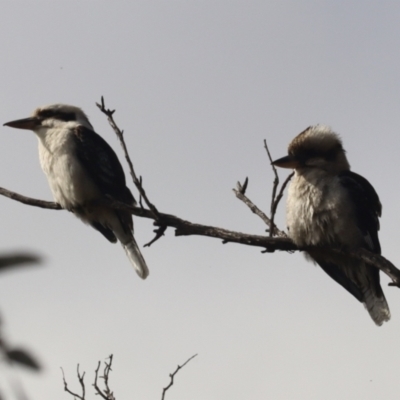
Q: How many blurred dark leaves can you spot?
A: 2